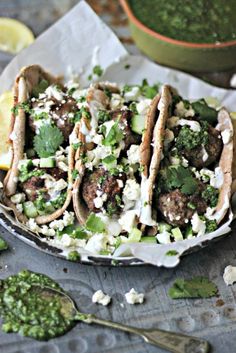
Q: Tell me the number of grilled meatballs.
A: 6